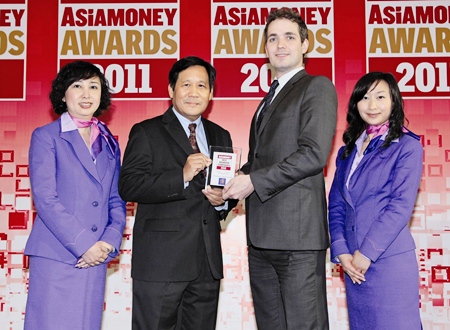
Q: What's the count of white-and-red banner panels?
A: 4